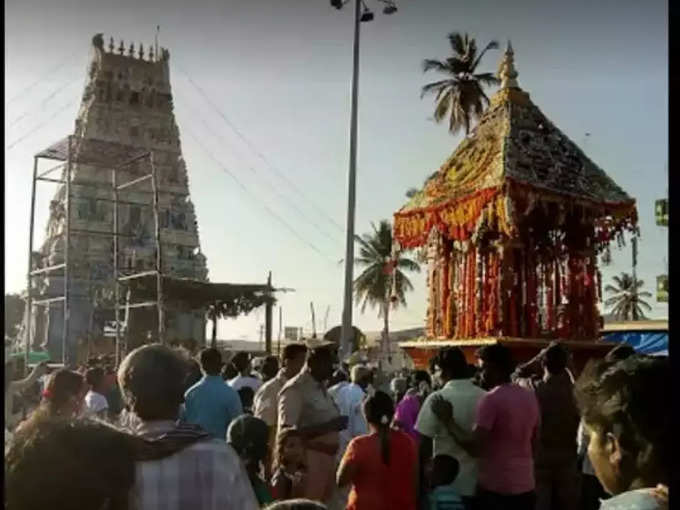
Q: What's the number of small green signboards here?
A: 2